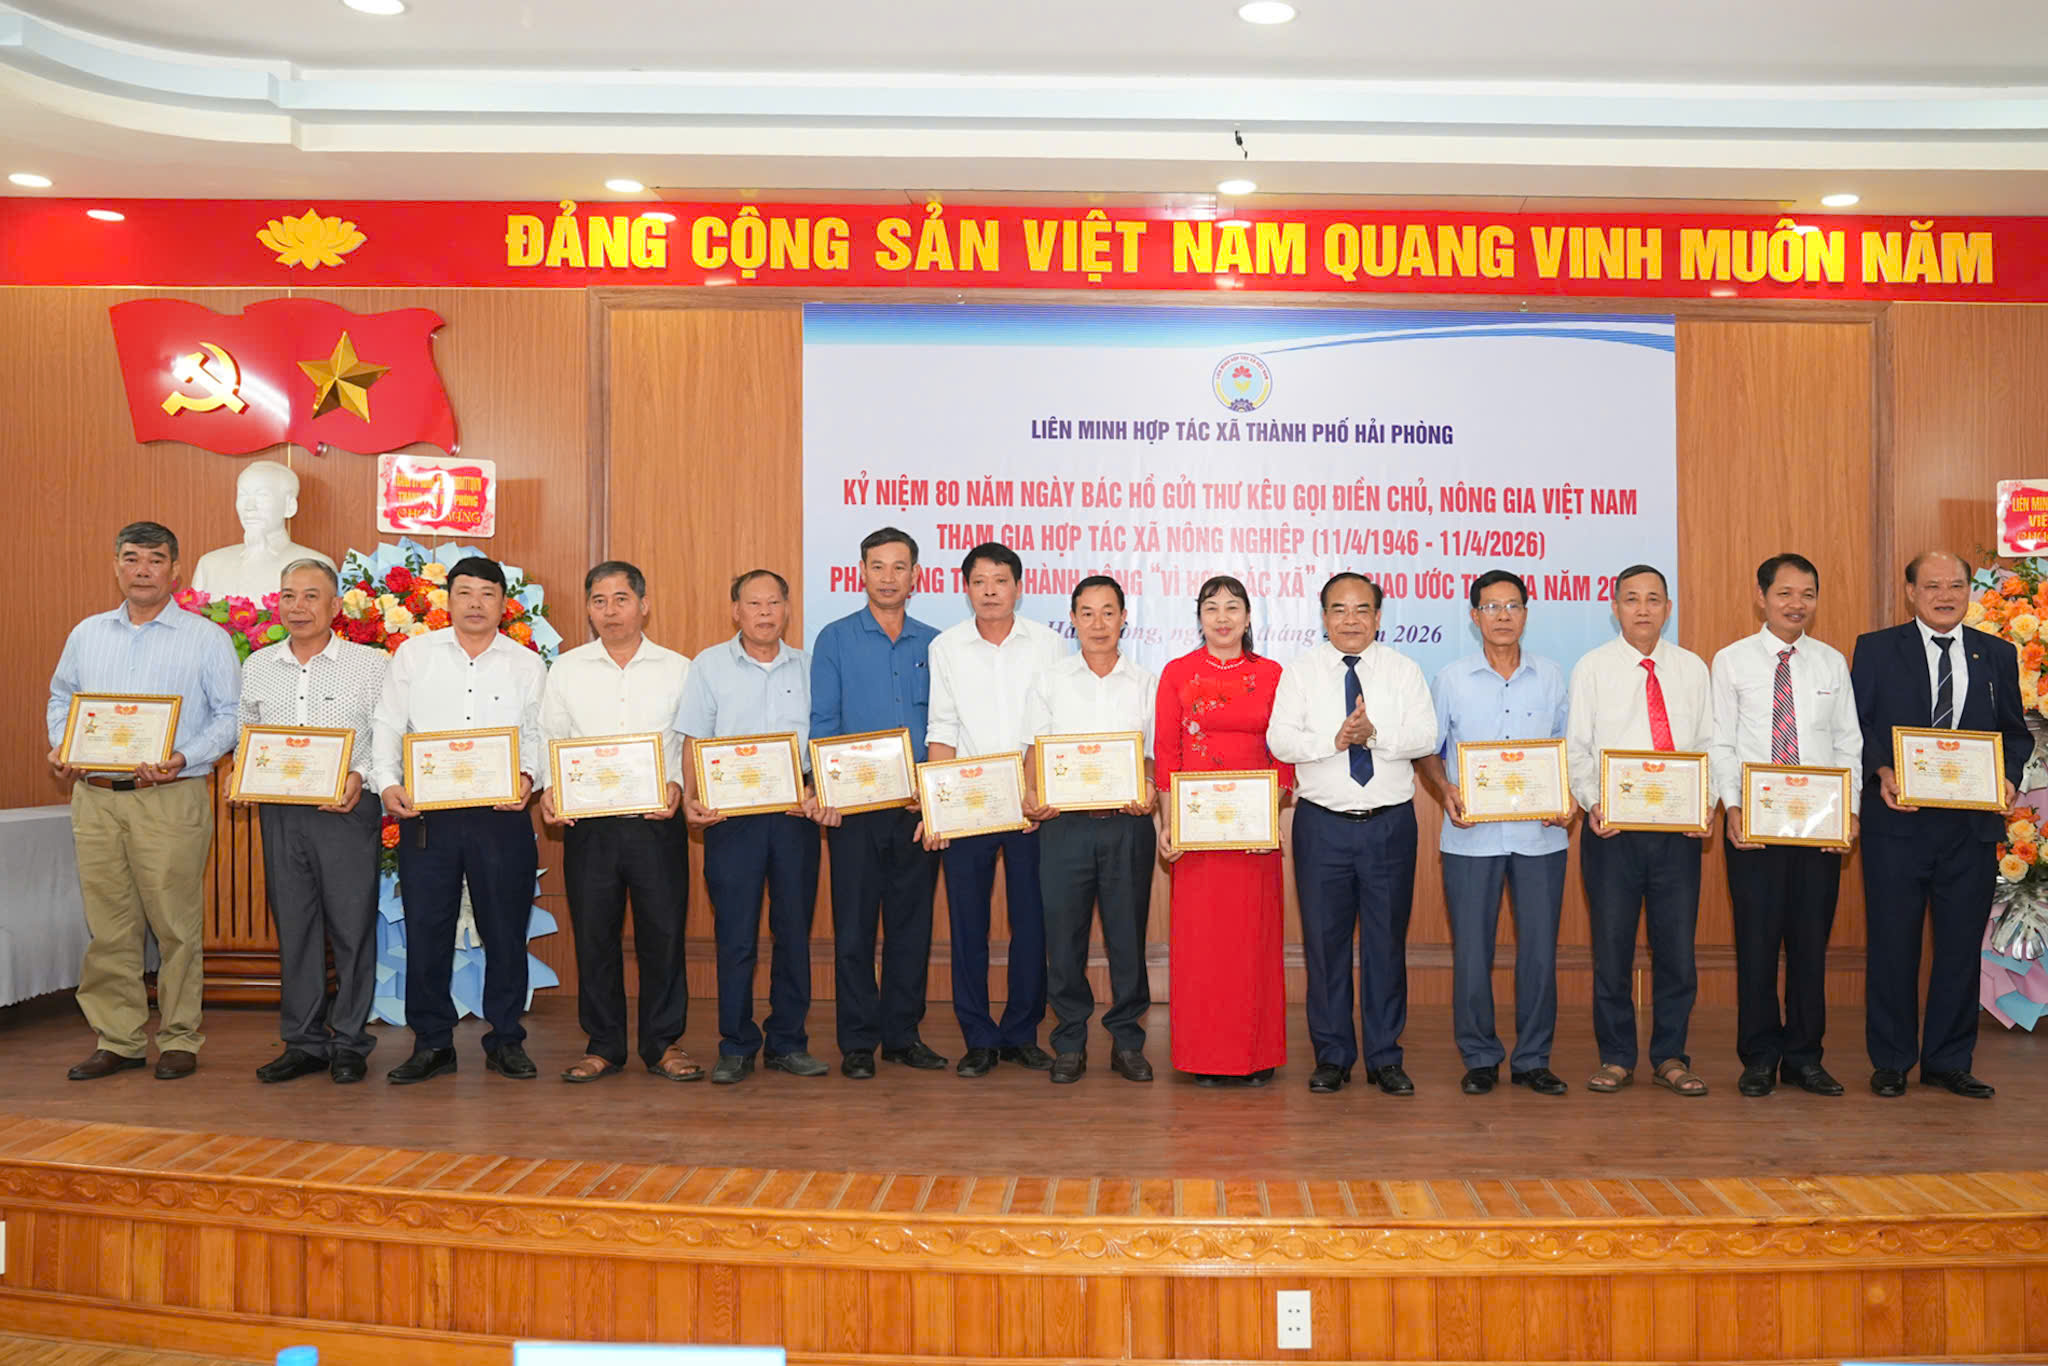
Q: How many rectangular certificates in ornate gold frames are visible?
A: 13